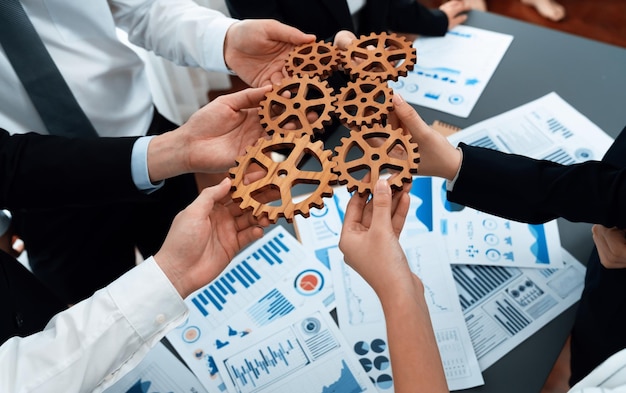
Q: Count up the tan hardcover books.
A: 0